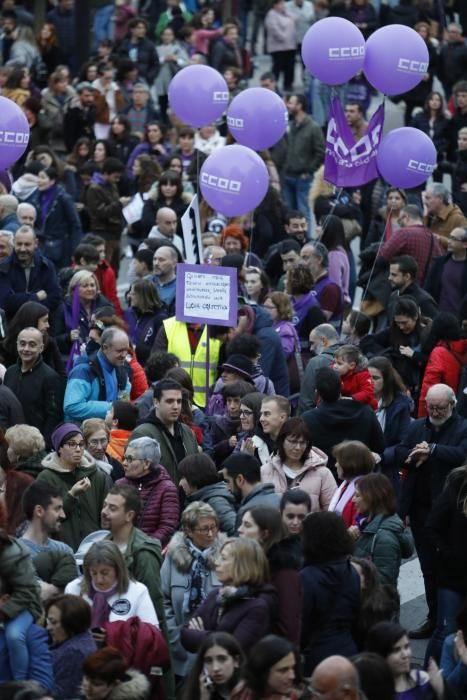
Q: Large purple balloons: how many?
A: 7